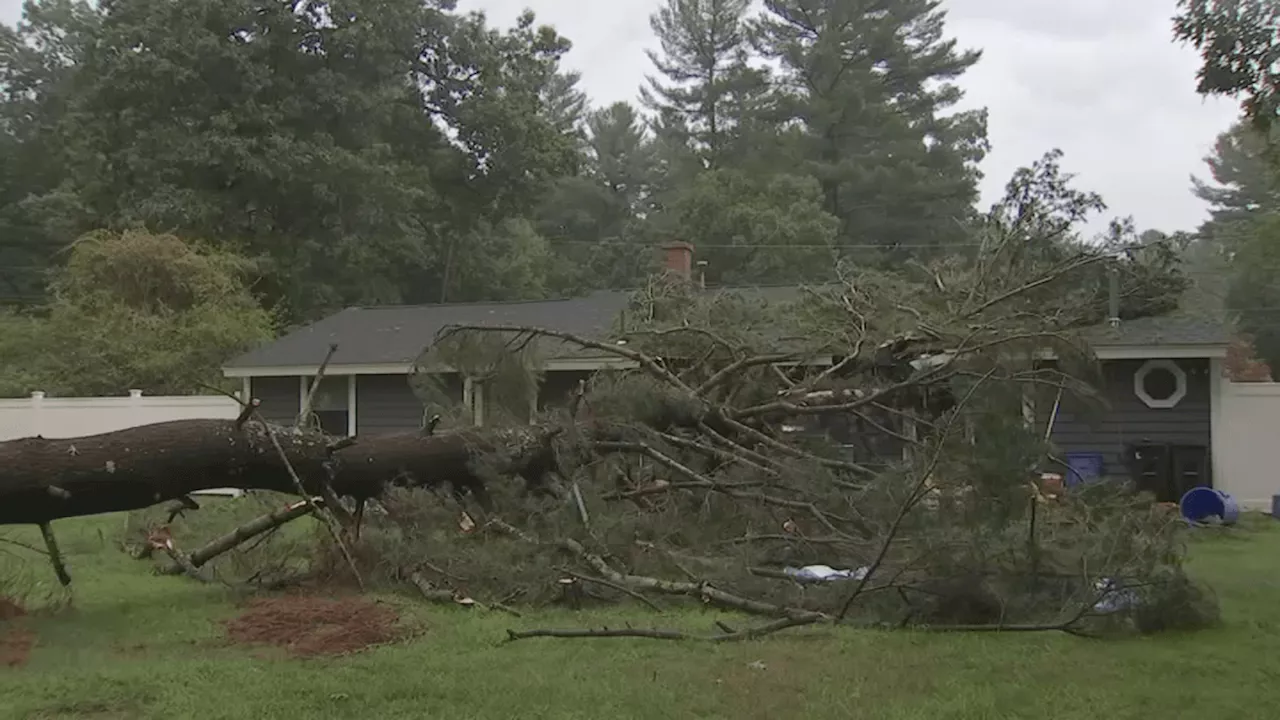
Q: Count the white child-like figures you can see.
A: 0